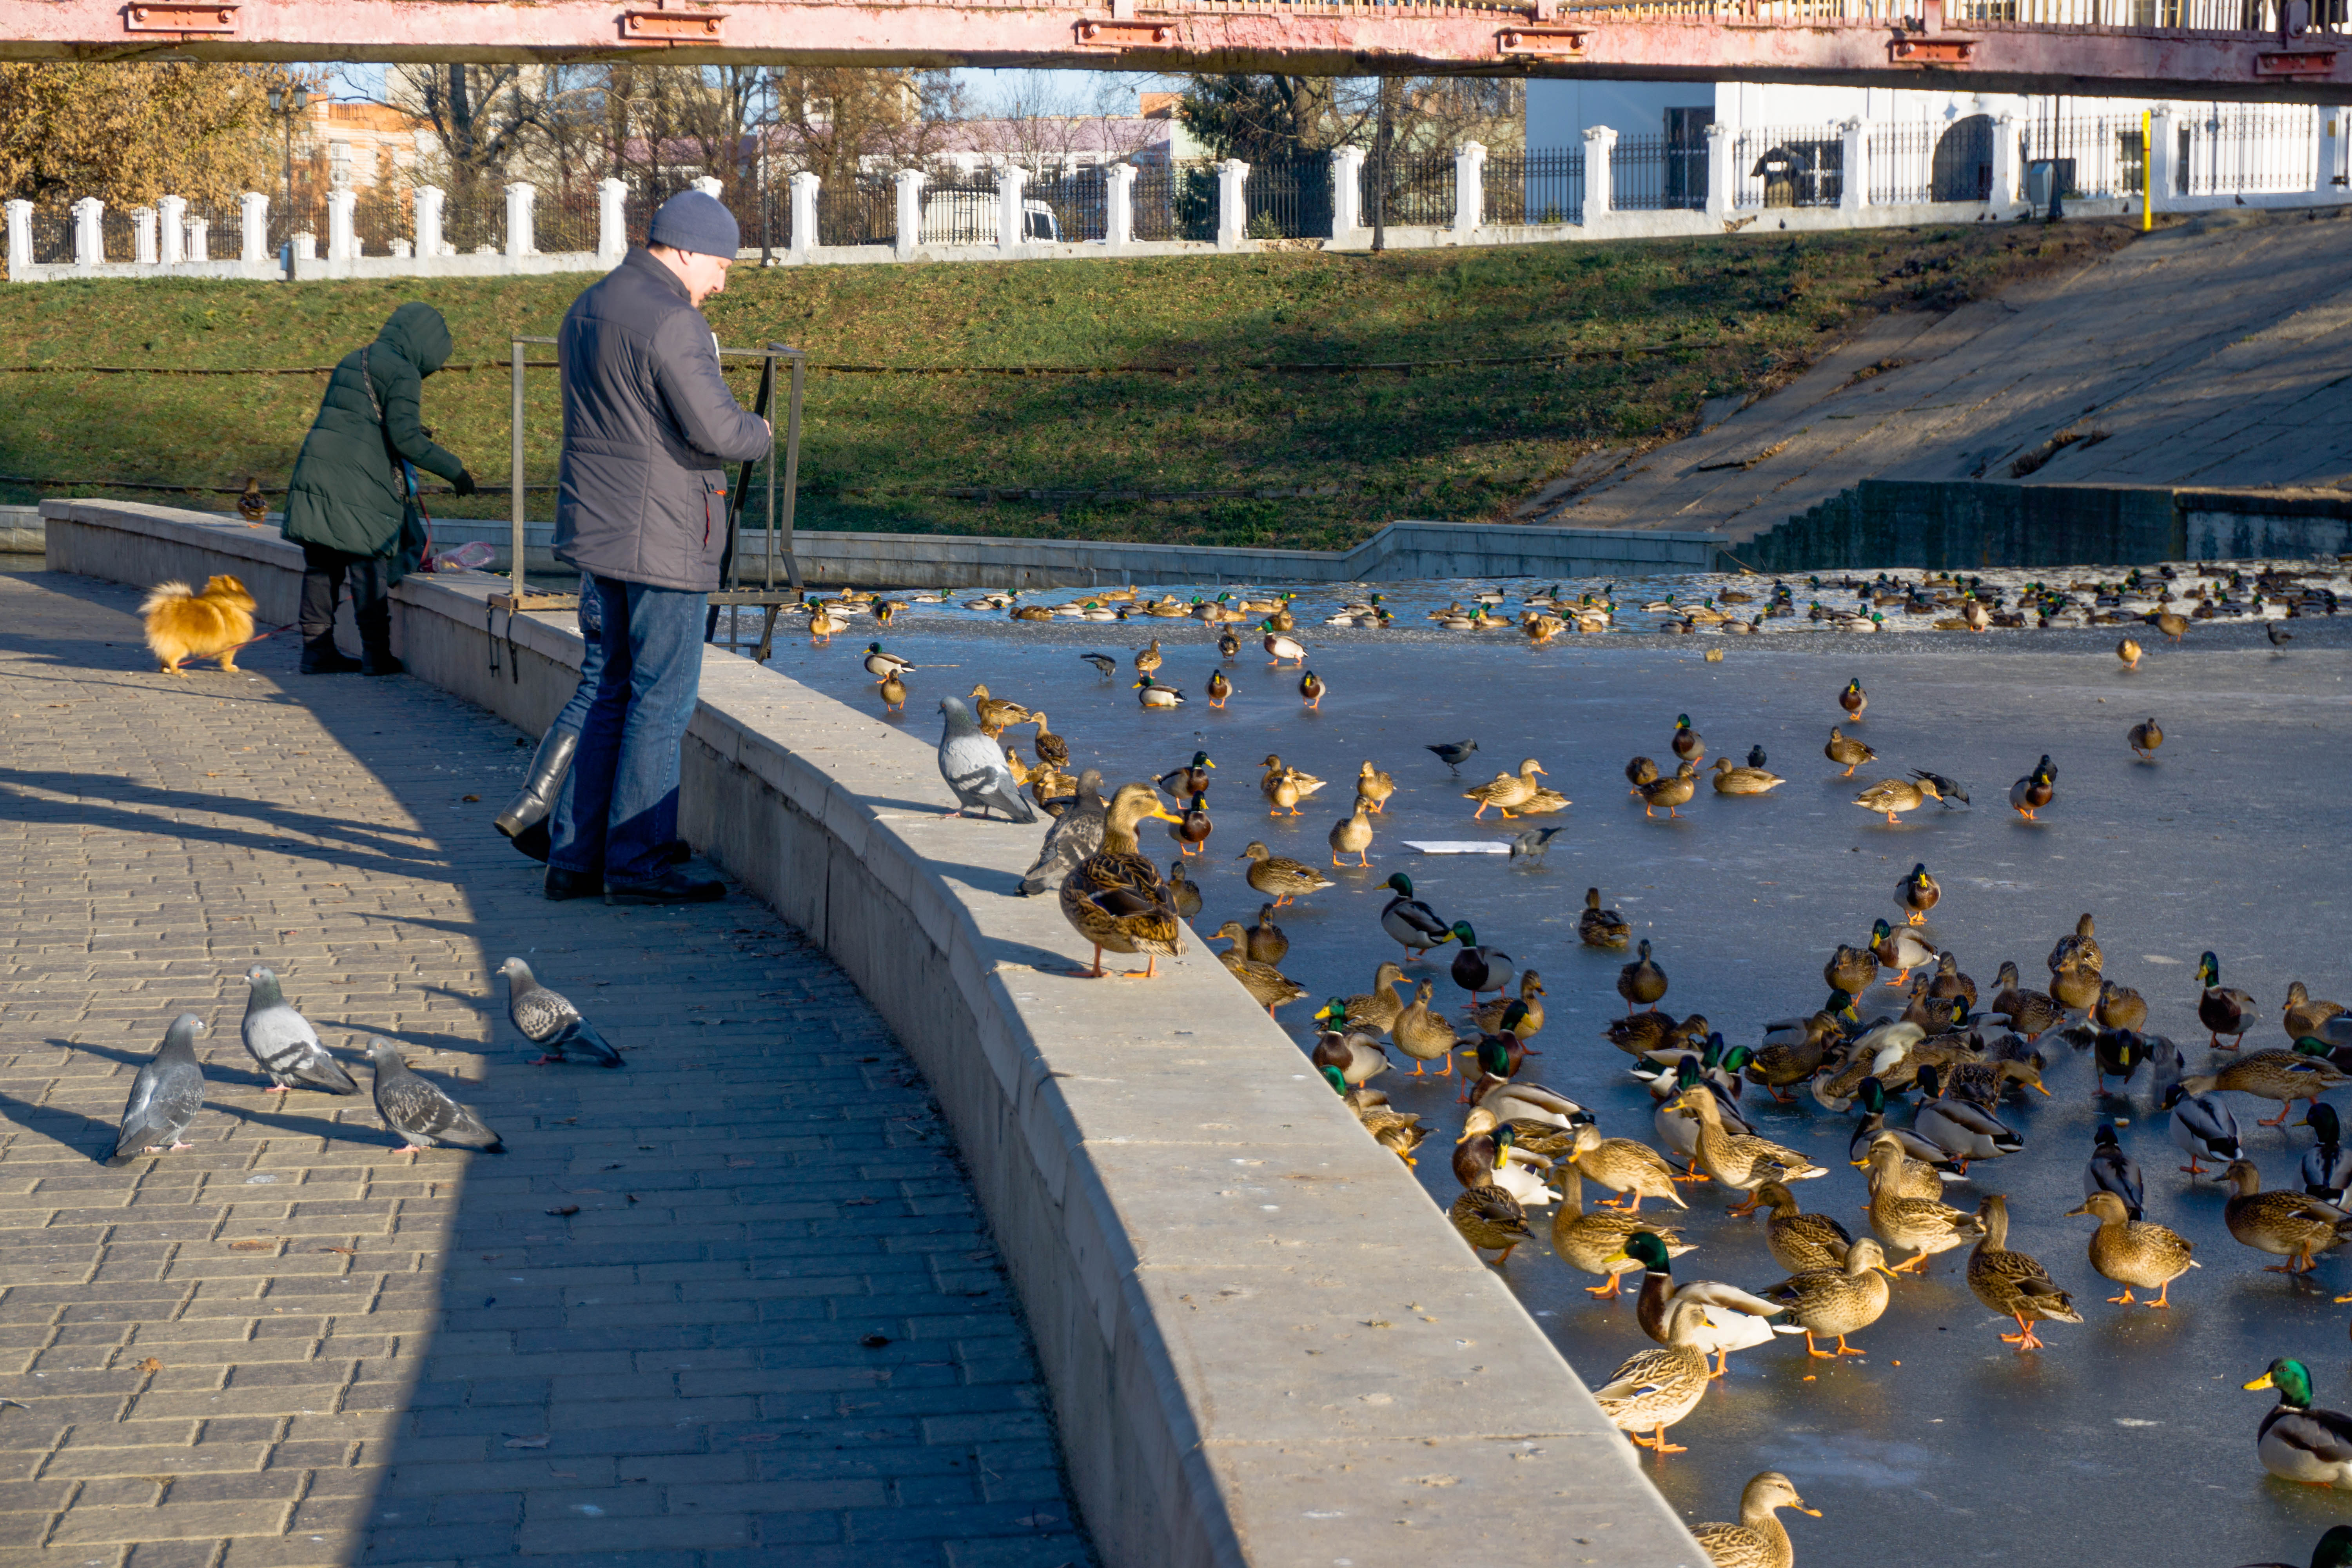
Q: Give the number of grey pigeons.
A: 6